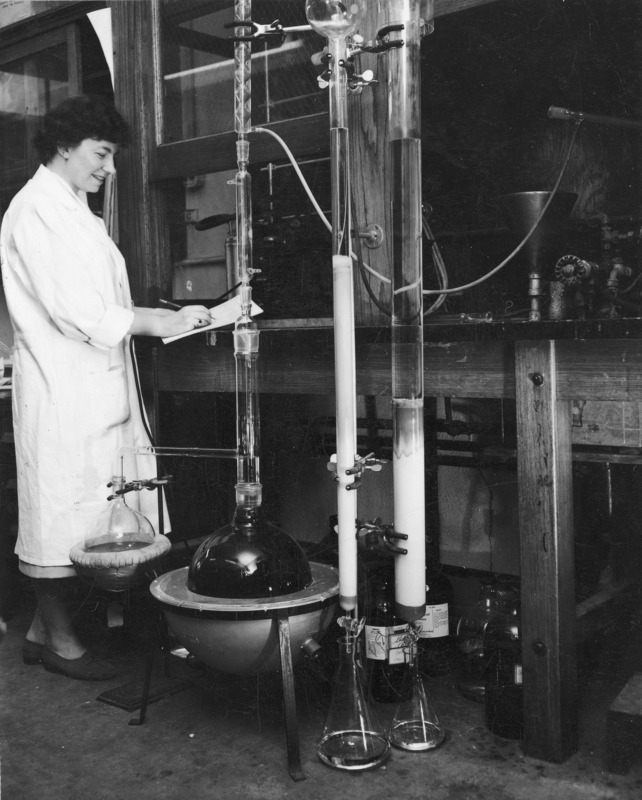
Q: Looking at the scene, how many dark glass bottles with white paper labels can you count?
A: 2